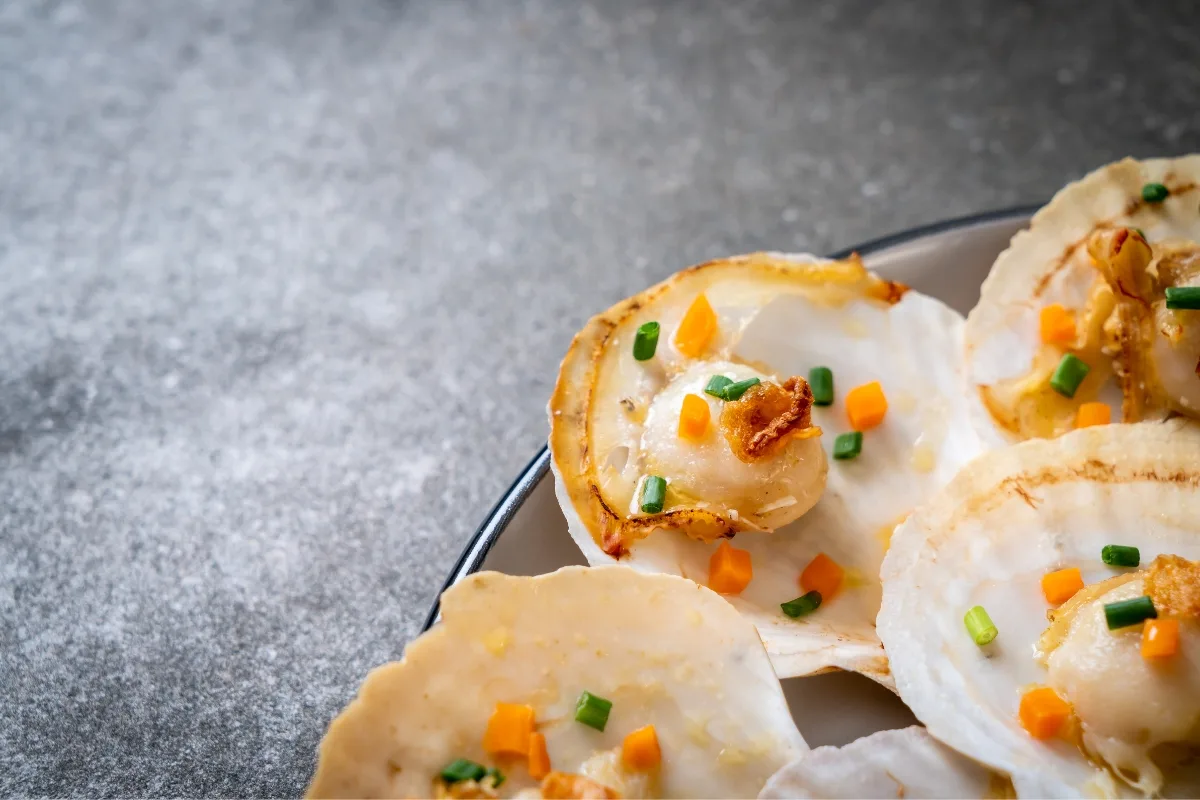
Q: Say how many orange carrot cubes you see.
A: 13